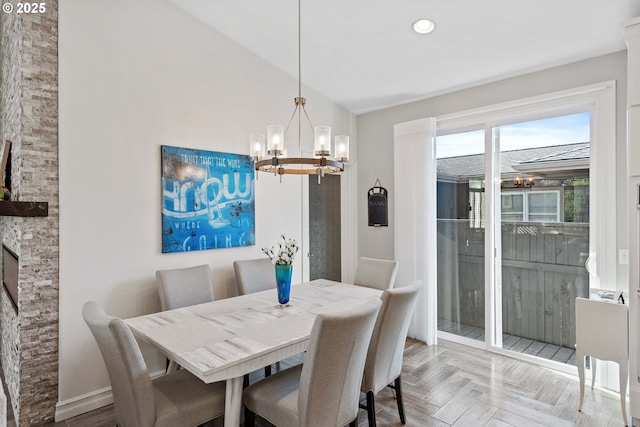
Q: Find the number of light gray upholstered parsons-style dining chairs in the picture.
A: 6